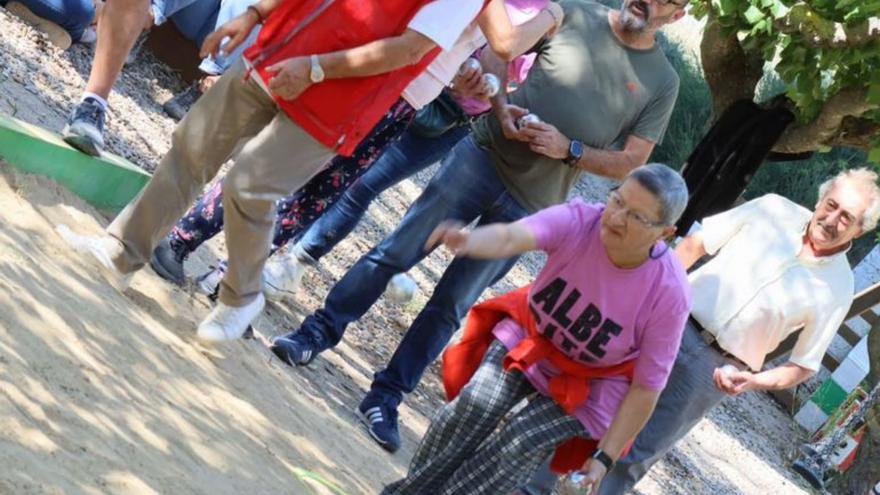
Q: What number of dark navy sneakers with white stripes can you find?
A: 2